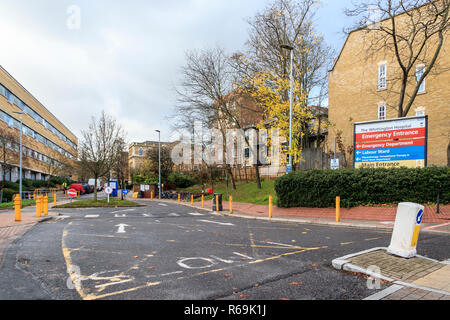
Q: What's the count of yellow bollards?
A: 13